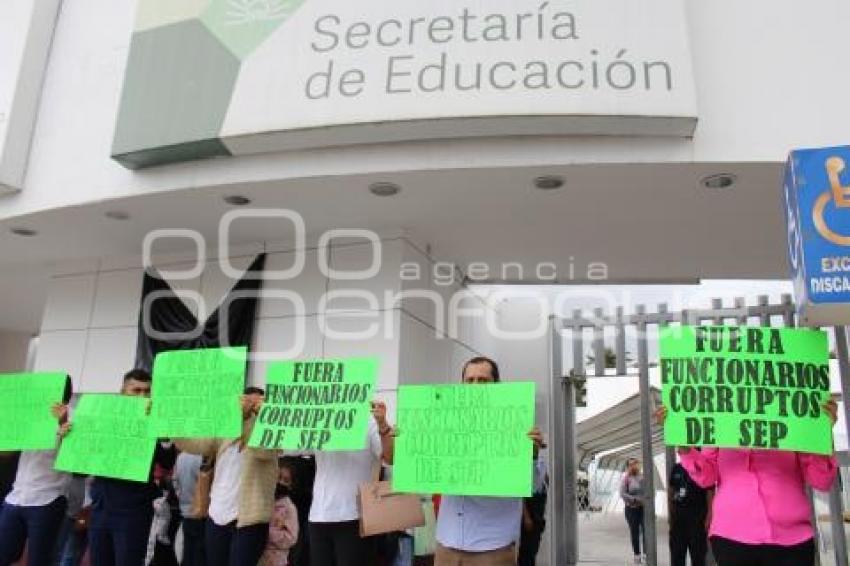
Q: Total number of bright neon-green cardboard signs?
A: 6